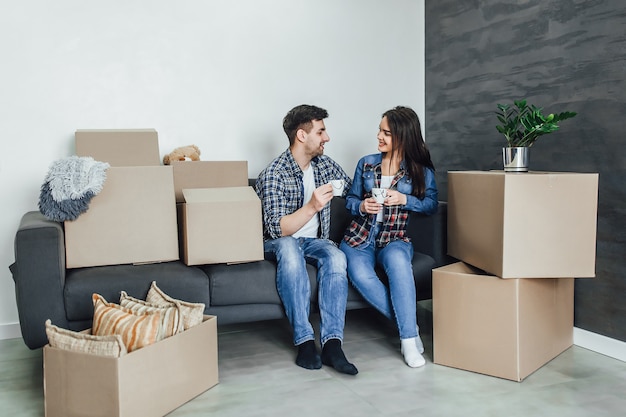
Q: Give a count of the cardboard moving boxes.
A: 7